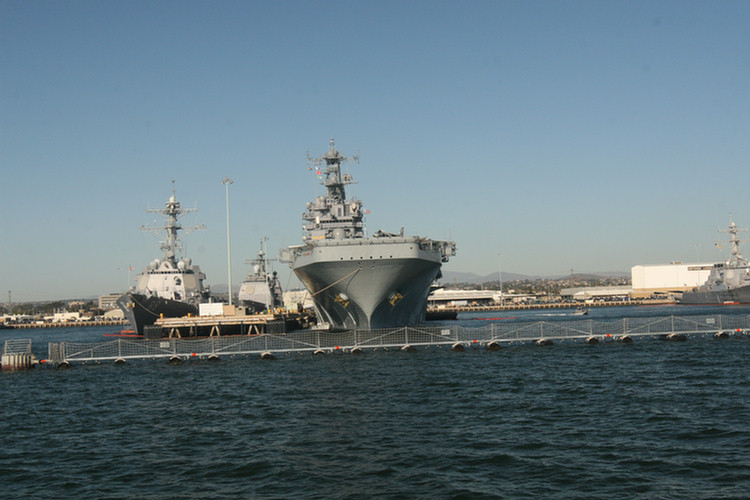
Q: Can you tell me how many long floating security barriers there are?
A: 1